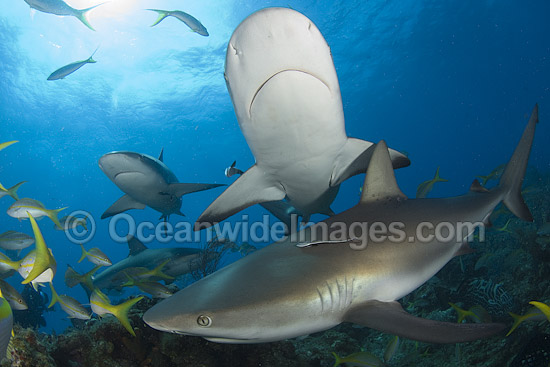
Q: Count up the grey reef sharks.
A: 4